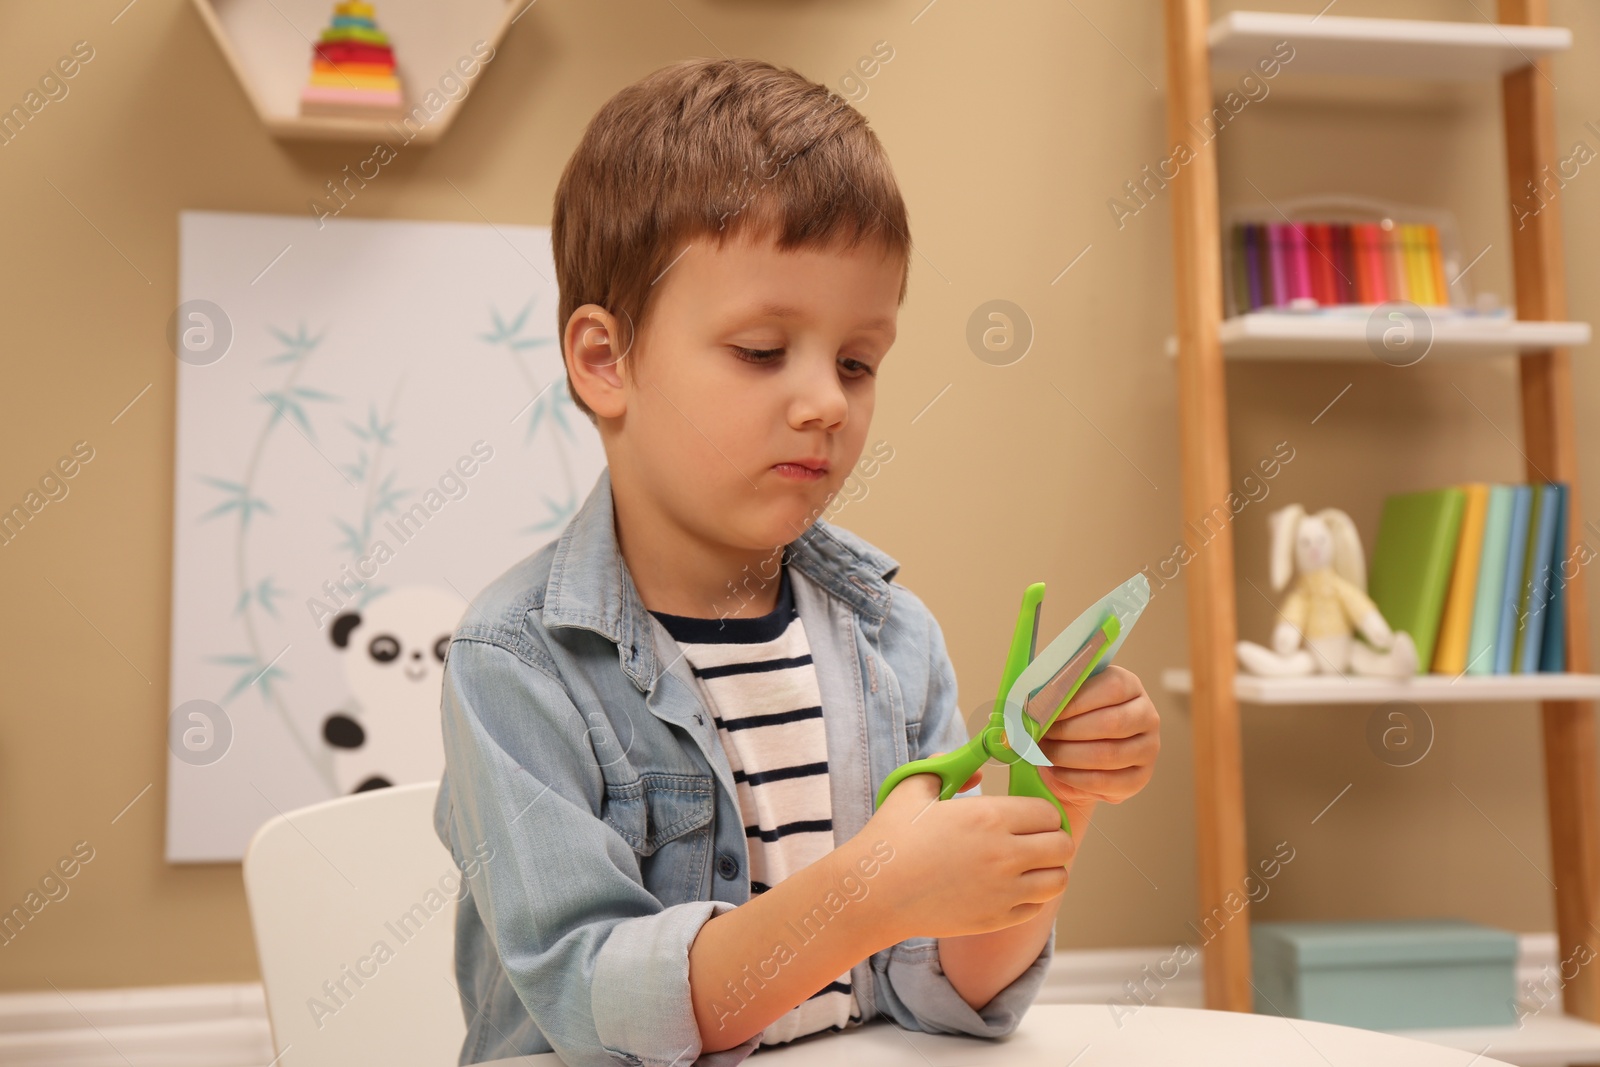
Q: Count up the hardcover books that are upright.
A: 7